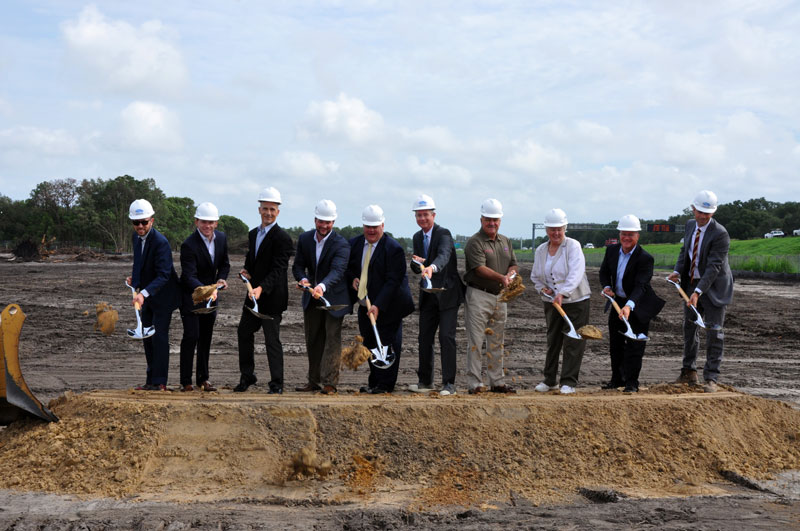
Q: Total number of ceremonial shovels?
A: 10